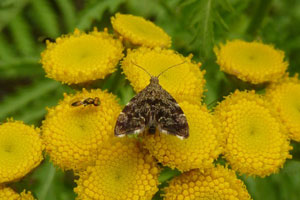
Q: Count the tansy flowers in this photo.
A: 12